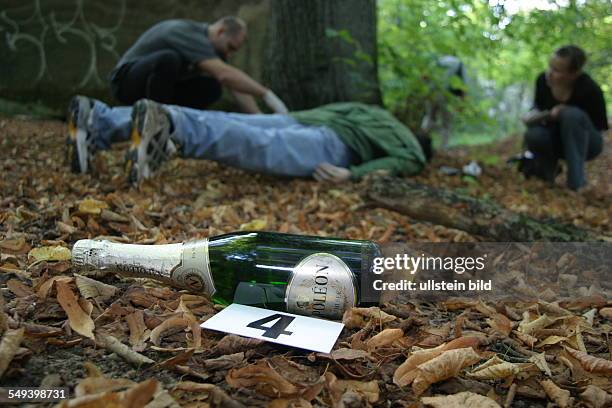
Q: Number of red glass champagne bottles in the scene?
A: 0